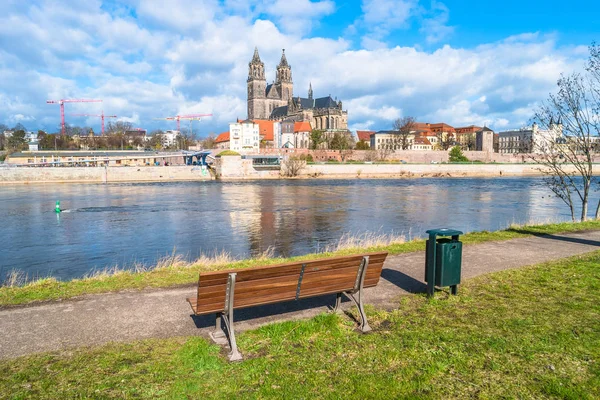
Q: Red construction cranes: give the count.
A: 3